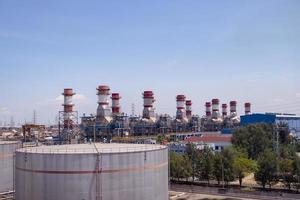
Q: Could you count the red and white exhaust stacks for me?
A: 11